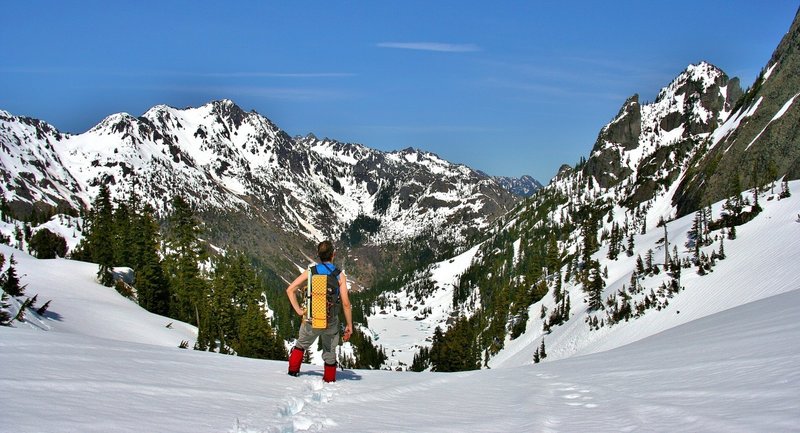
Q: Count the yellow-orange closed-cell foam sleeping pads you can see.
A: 1